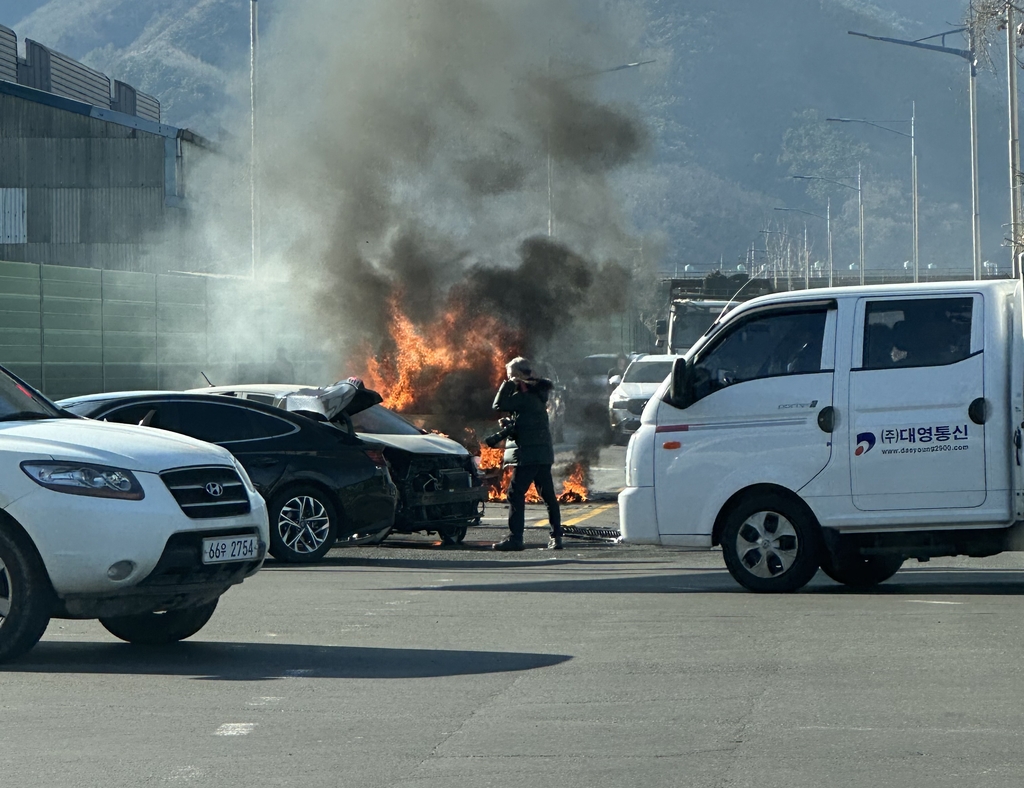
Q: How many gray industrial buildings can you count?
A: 1